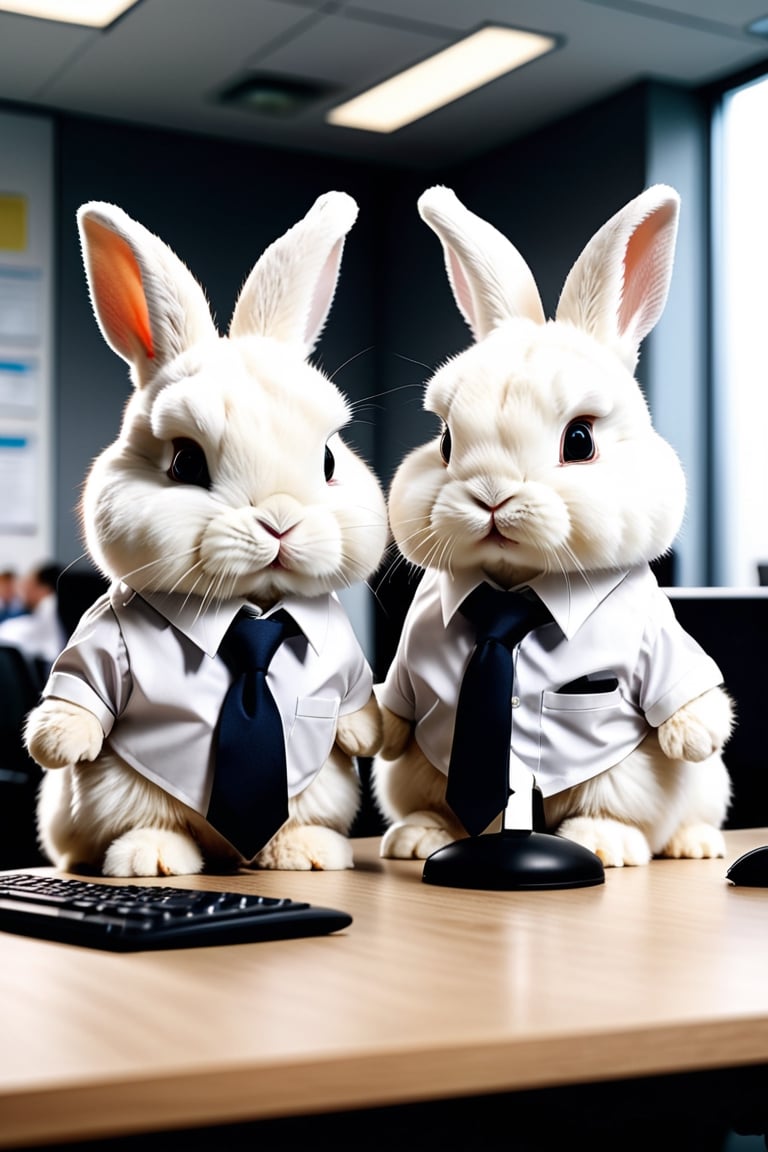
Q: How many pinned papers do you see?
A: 4